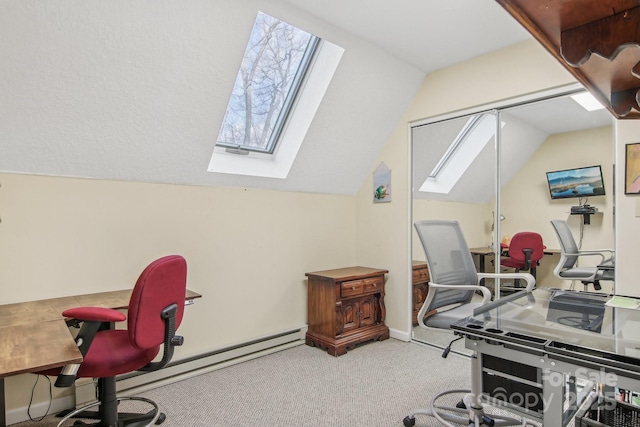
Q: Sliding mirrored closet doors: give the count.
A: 2